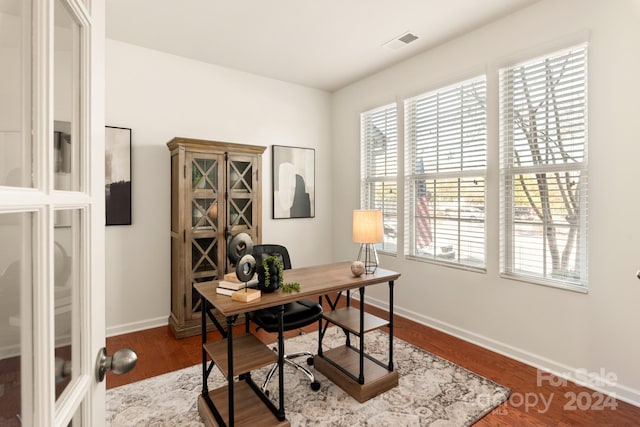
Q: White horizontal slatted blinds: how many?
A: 3